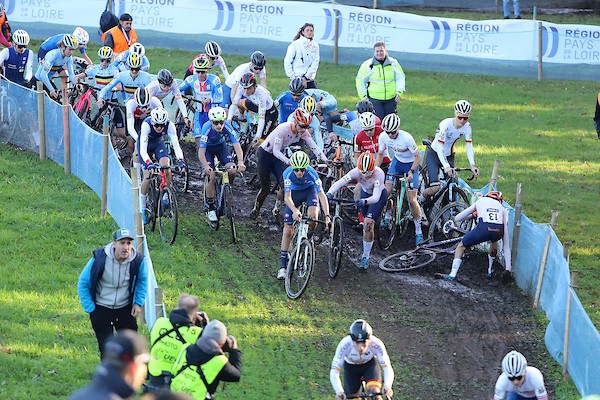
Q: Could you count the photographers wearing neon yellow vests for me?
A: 2